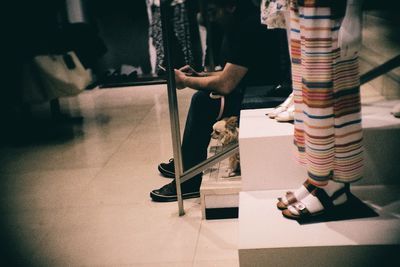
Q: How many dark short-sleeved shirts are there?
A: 1